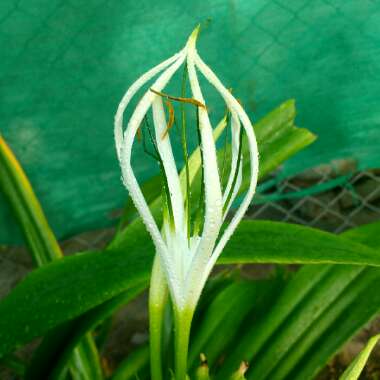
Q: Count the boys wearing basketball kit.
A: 0